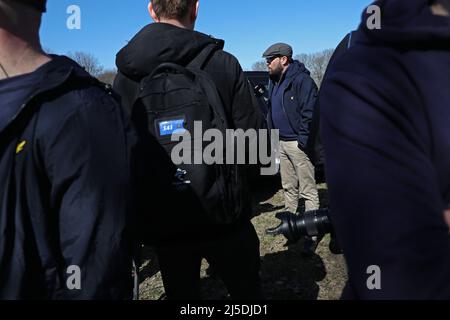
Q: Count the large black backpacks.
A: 1